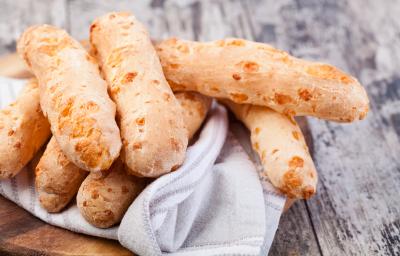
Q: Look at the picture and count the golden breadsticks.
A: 7